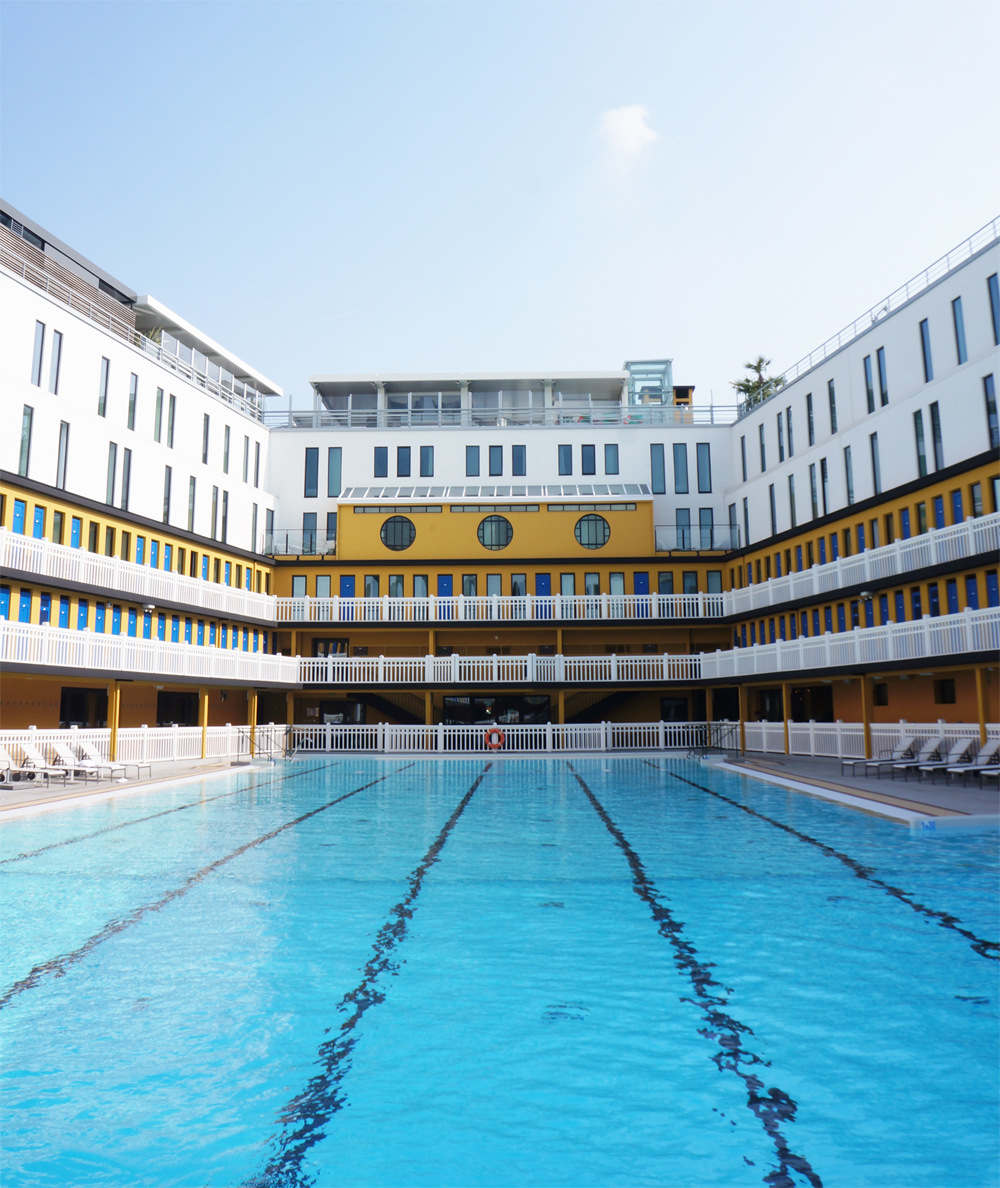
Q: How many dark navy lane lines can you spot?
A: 5